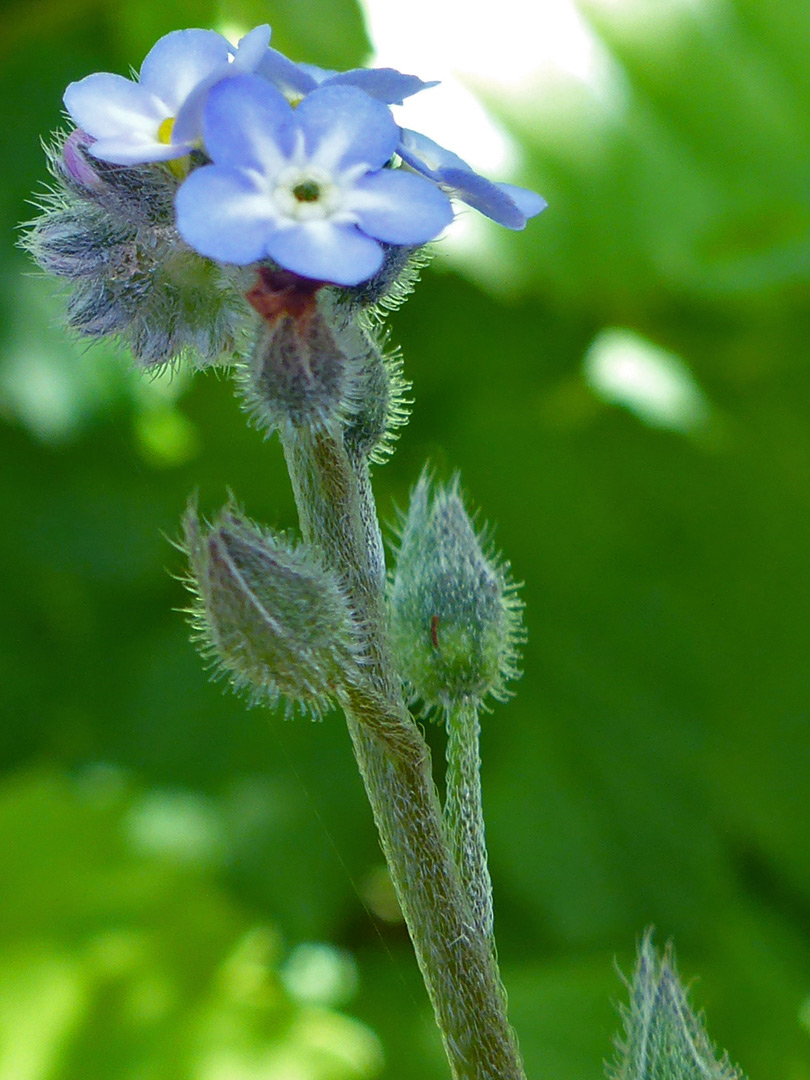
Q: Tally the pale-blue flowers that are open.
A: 4